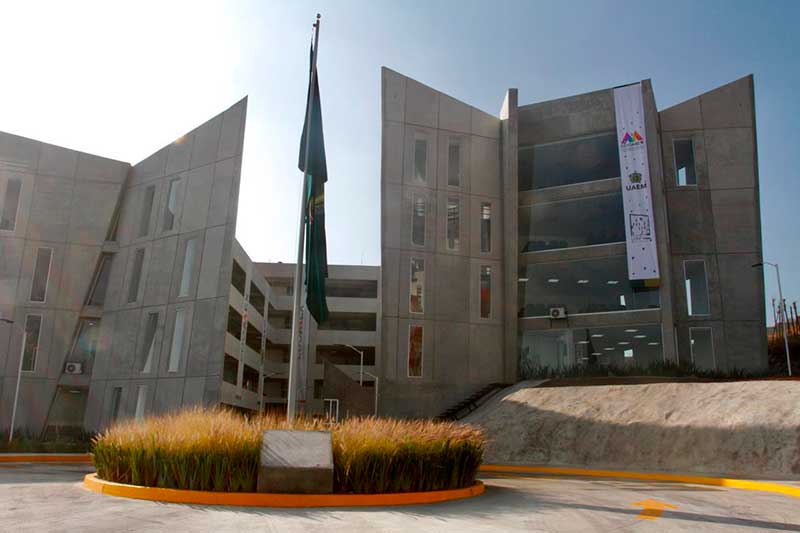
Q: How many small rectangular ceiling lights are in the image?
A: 13